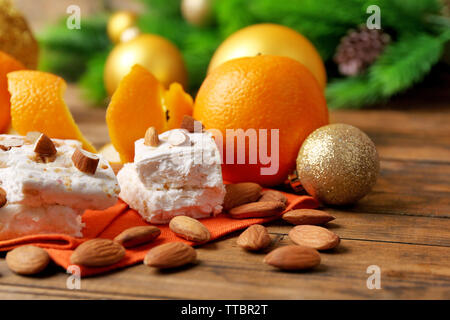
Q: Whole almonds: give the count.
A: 12